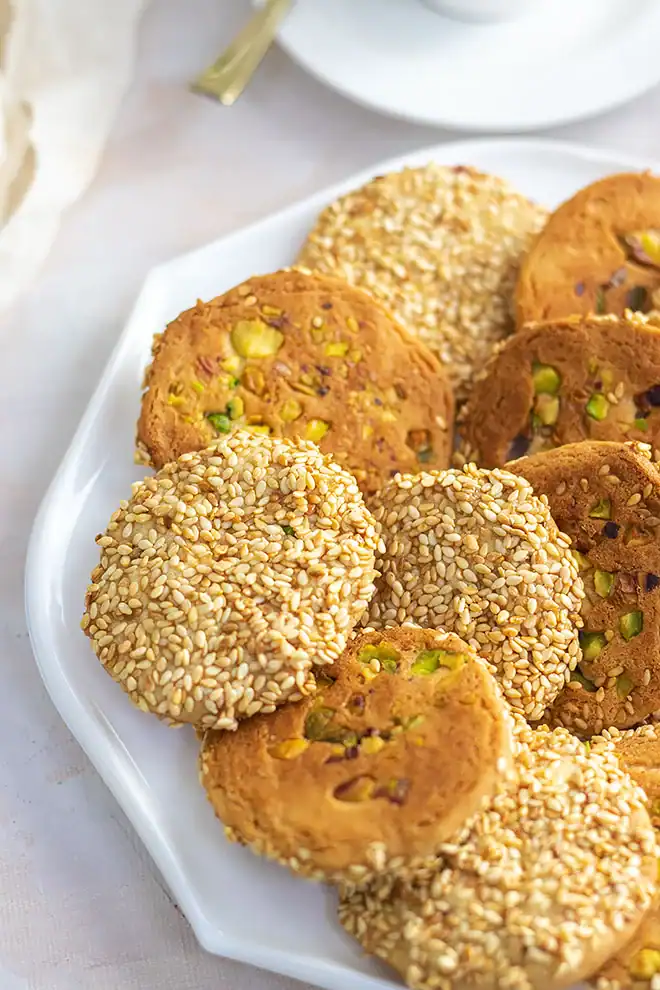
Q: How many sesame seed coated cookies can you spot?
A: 4